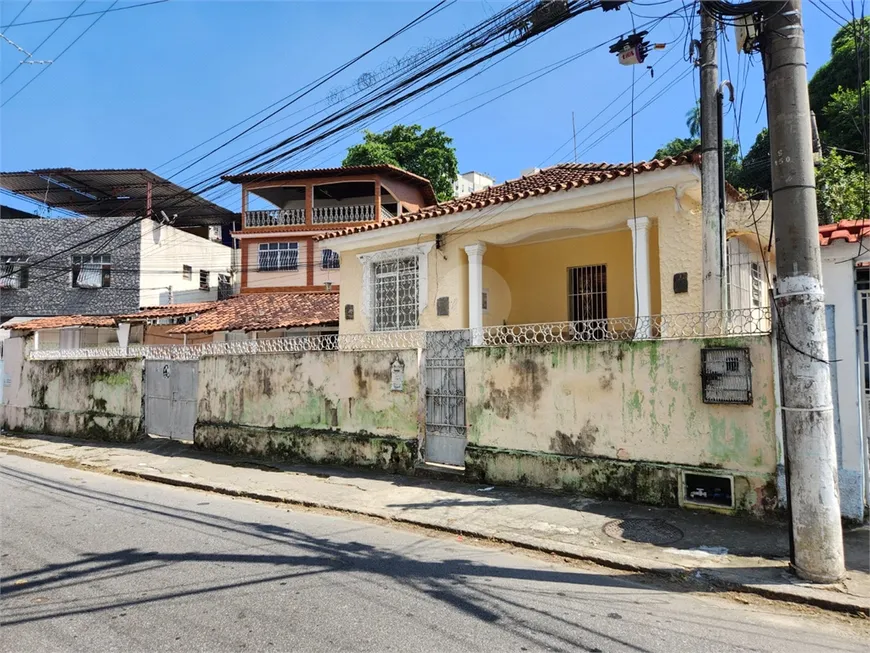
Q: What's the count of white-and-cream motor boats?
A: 0